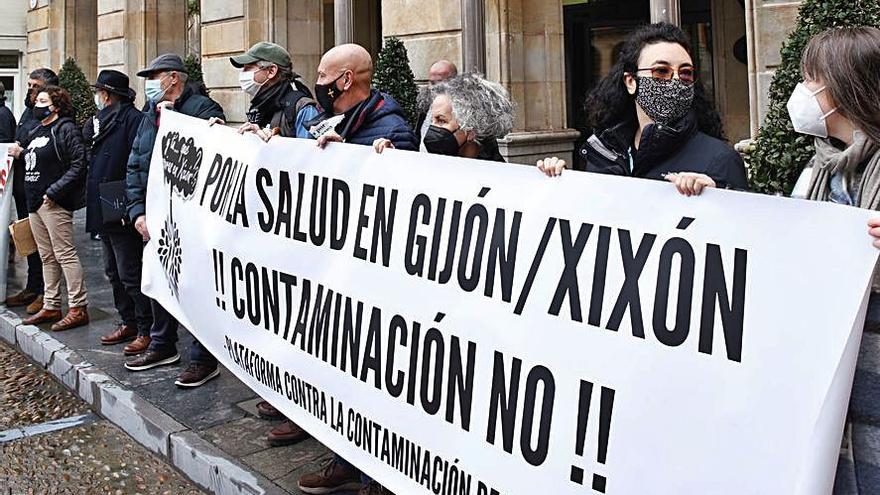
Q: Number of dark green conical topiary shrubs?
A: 4